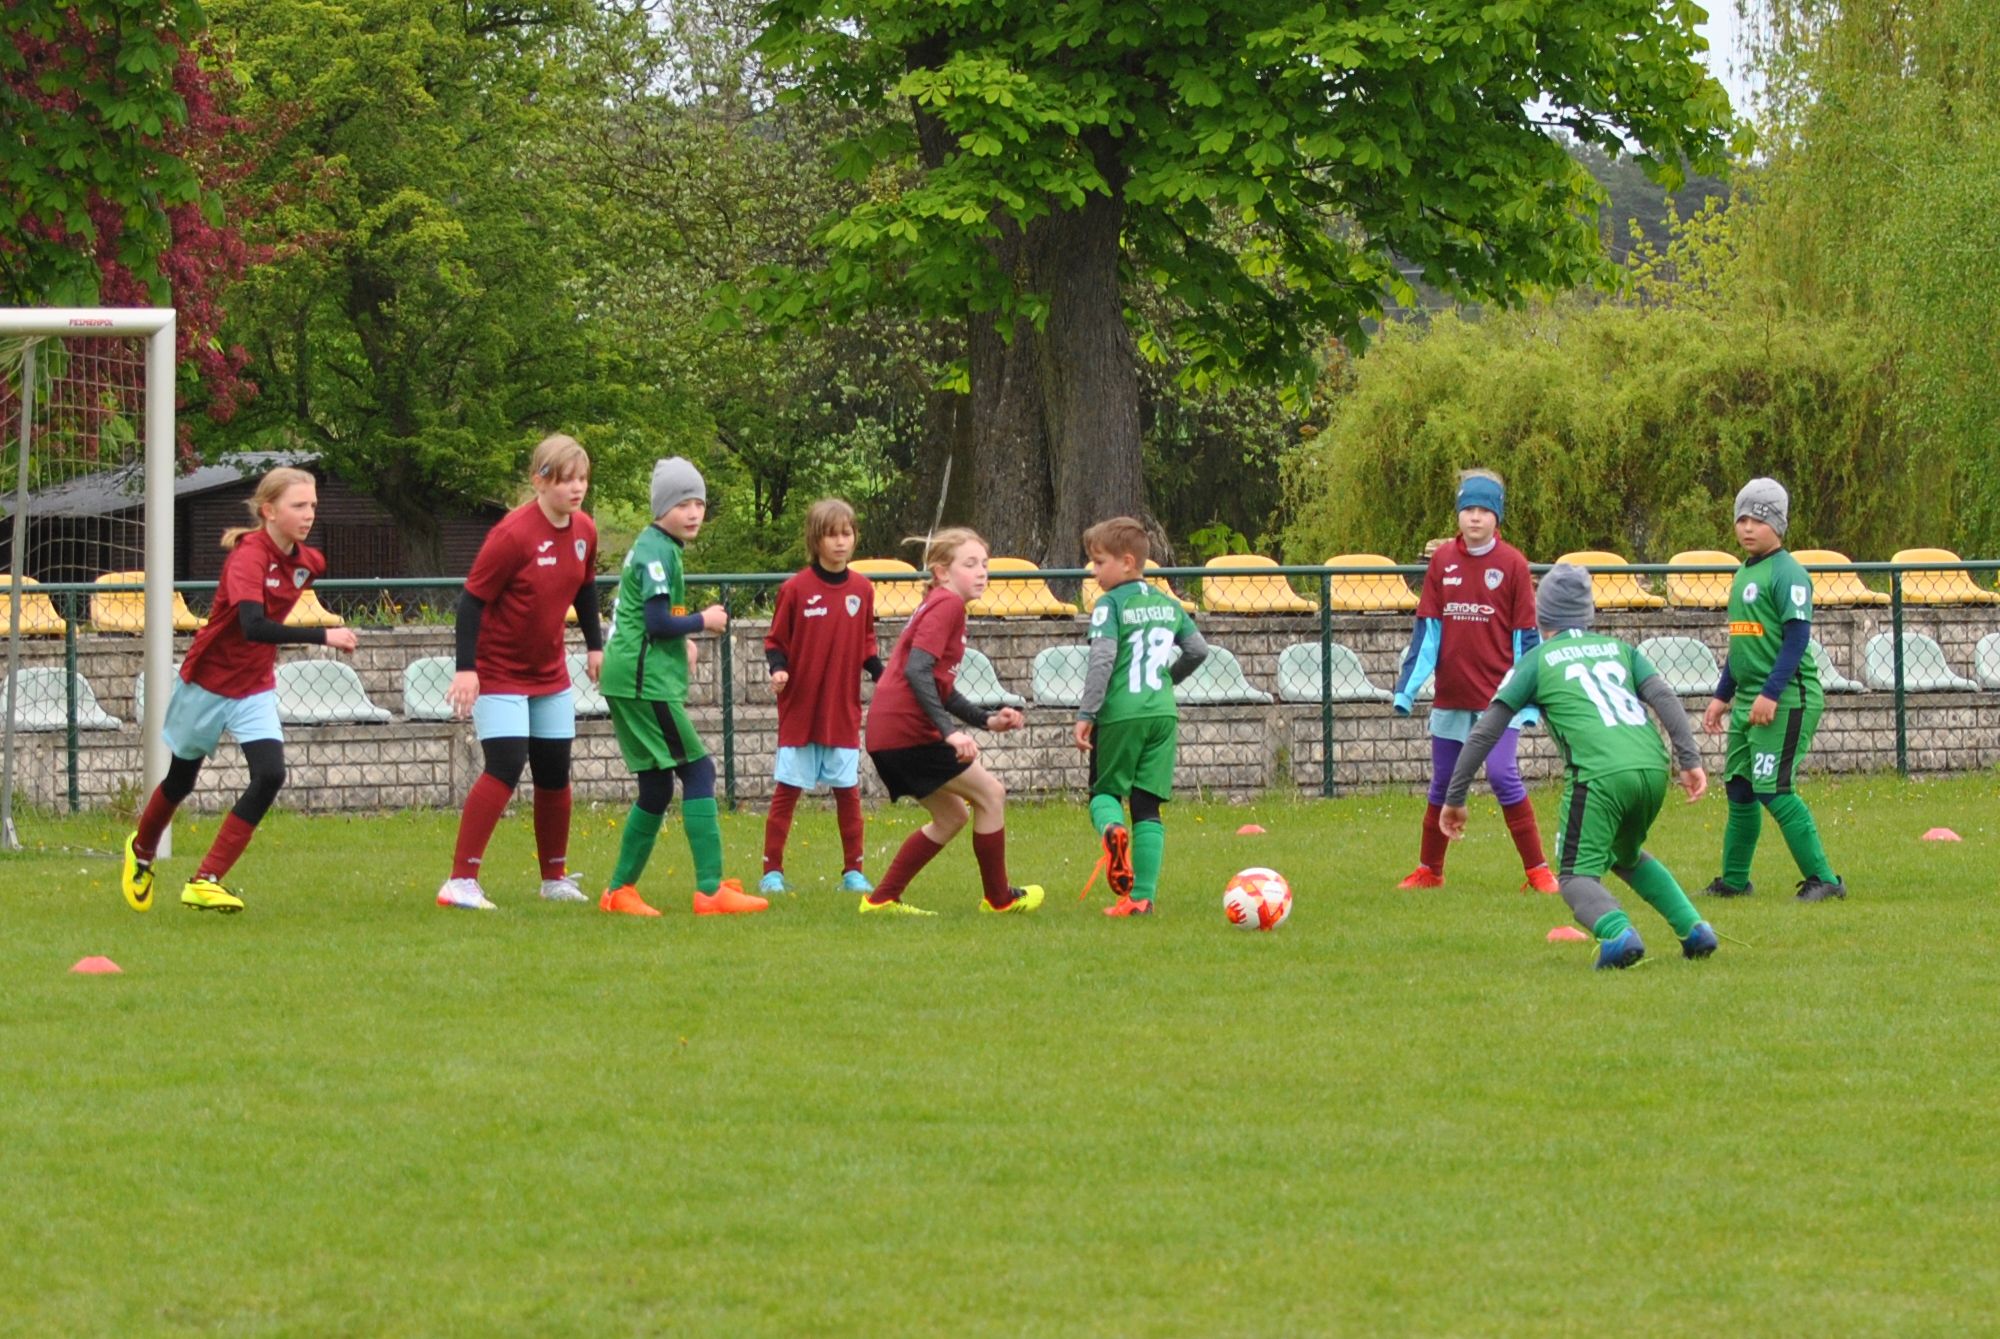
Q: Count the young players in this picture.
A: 9